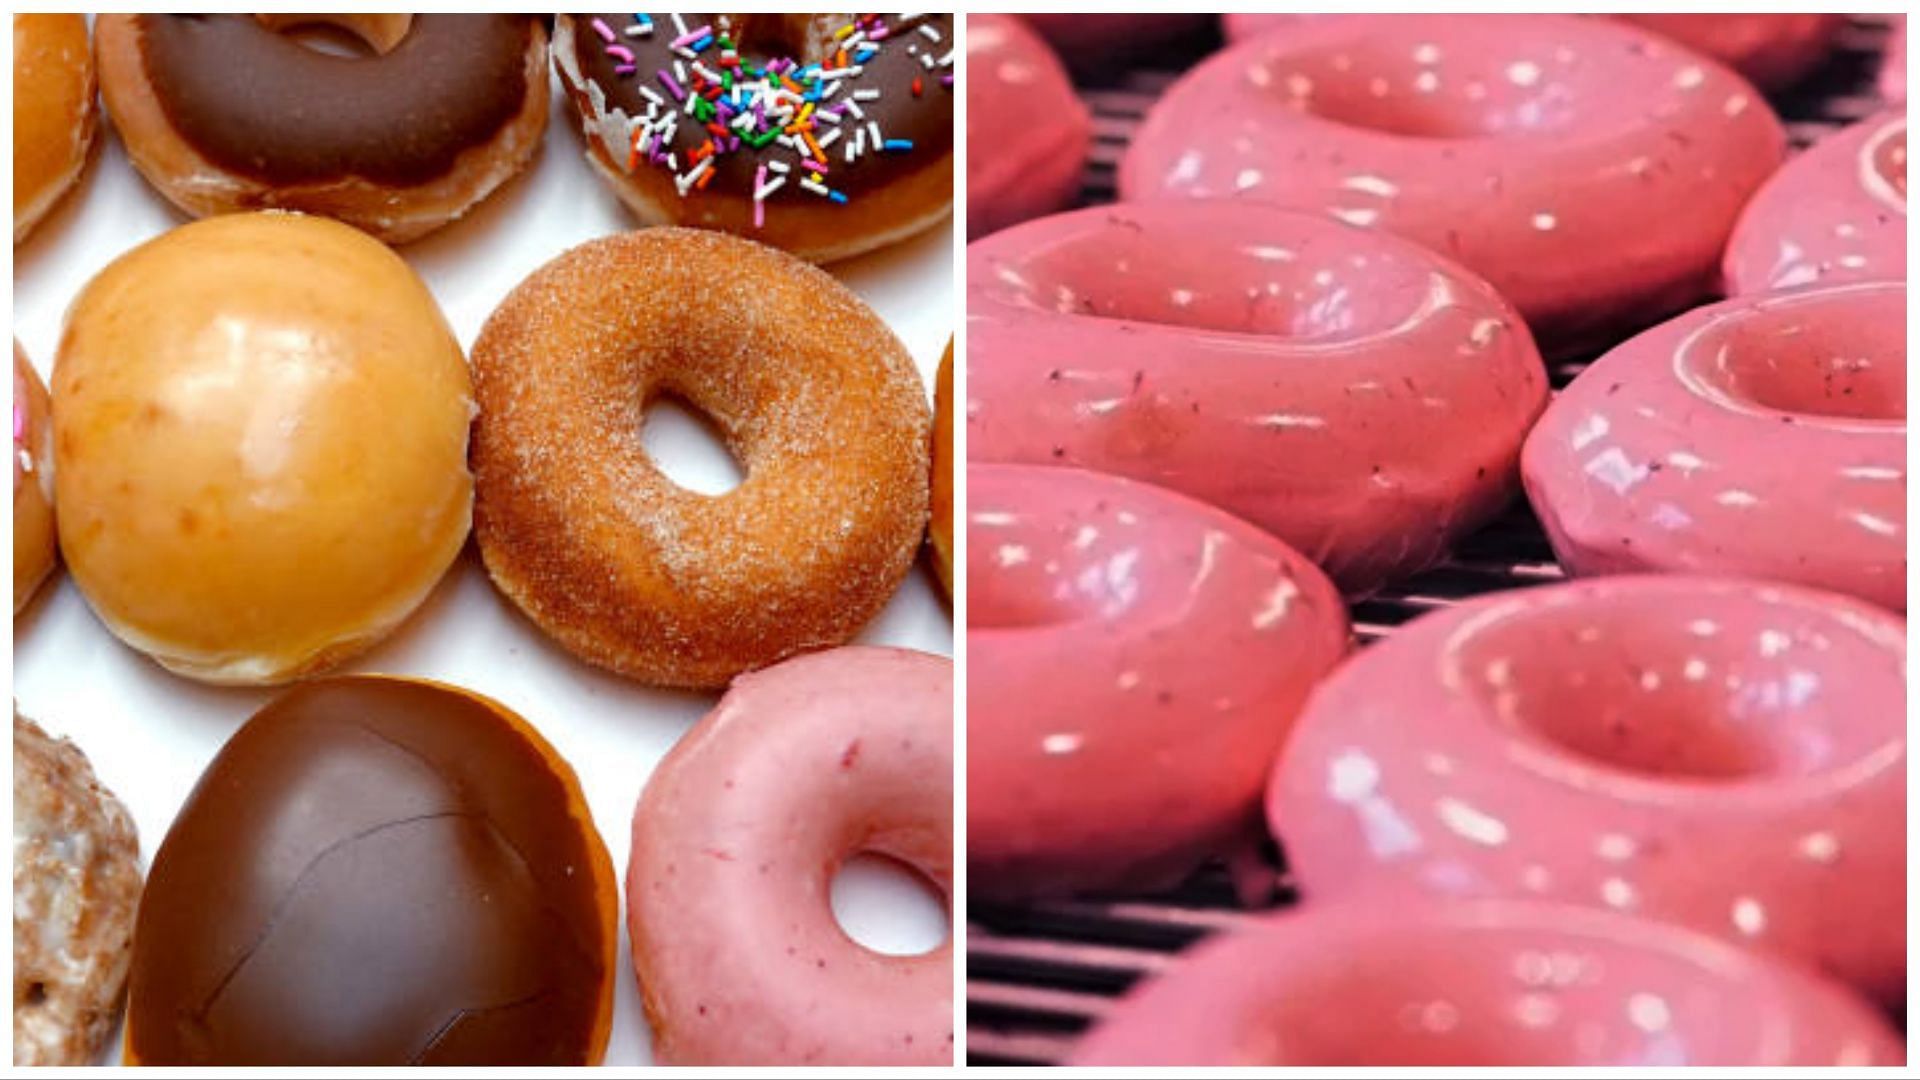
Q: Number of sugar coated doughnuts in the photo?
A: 1